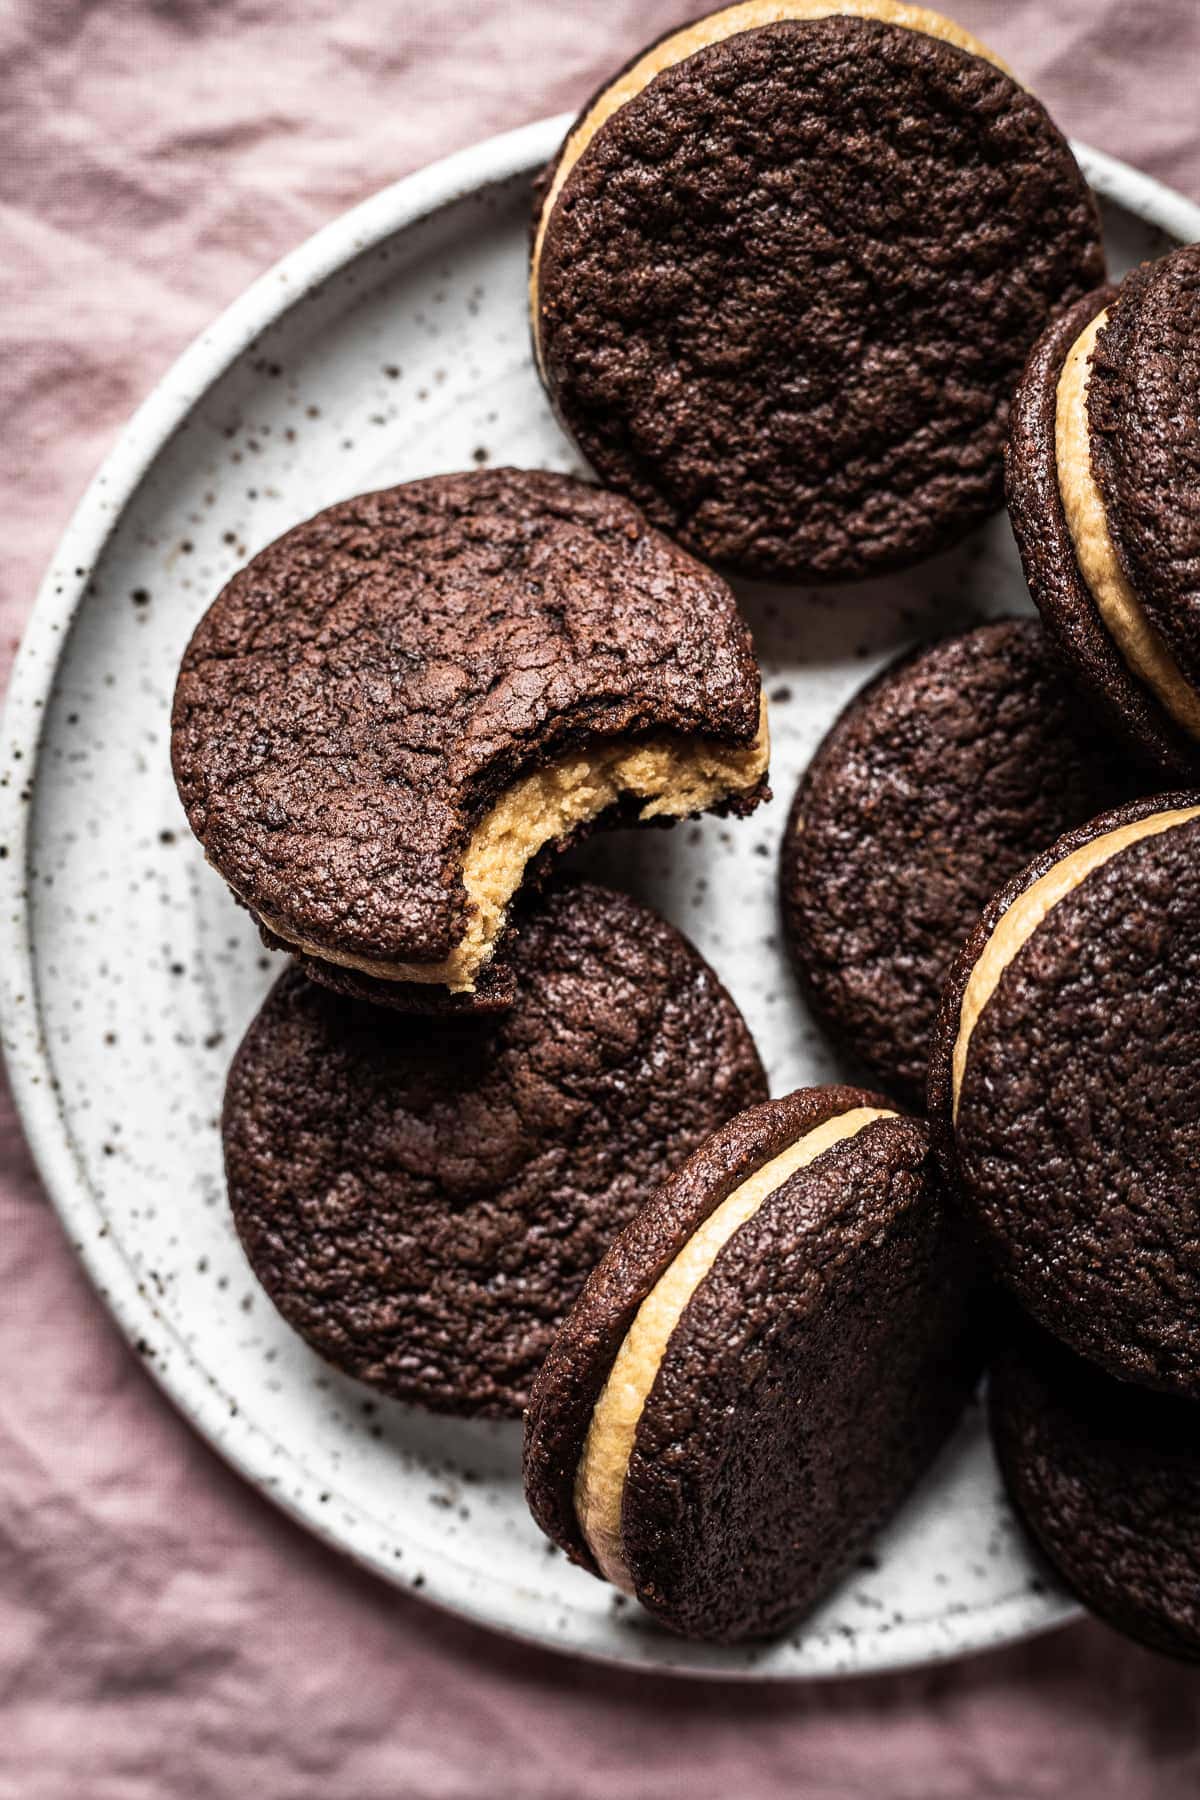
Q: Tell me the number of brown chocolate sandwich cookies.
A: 8